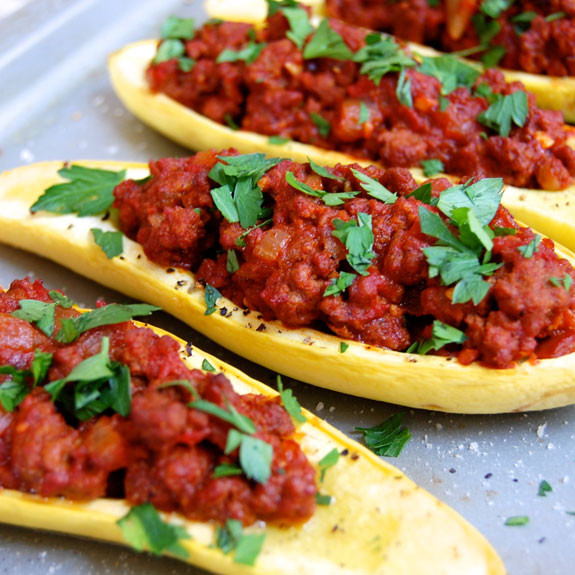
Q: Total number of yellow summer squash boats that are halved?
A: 4